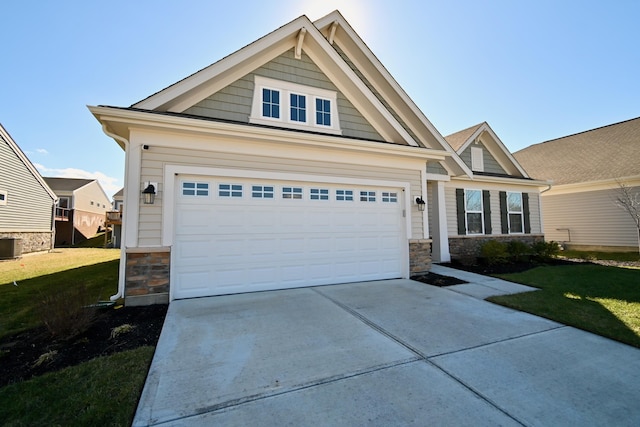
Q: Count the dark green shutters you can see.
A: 4